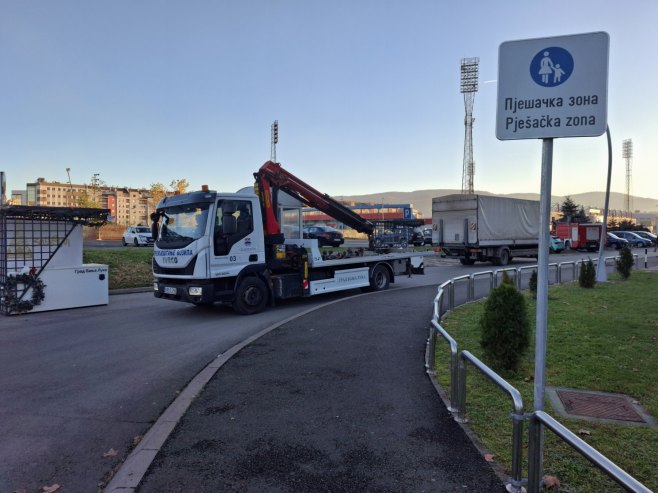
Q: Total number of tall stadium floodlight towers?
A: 3